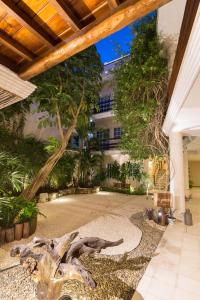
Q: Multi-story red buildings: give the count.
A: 0